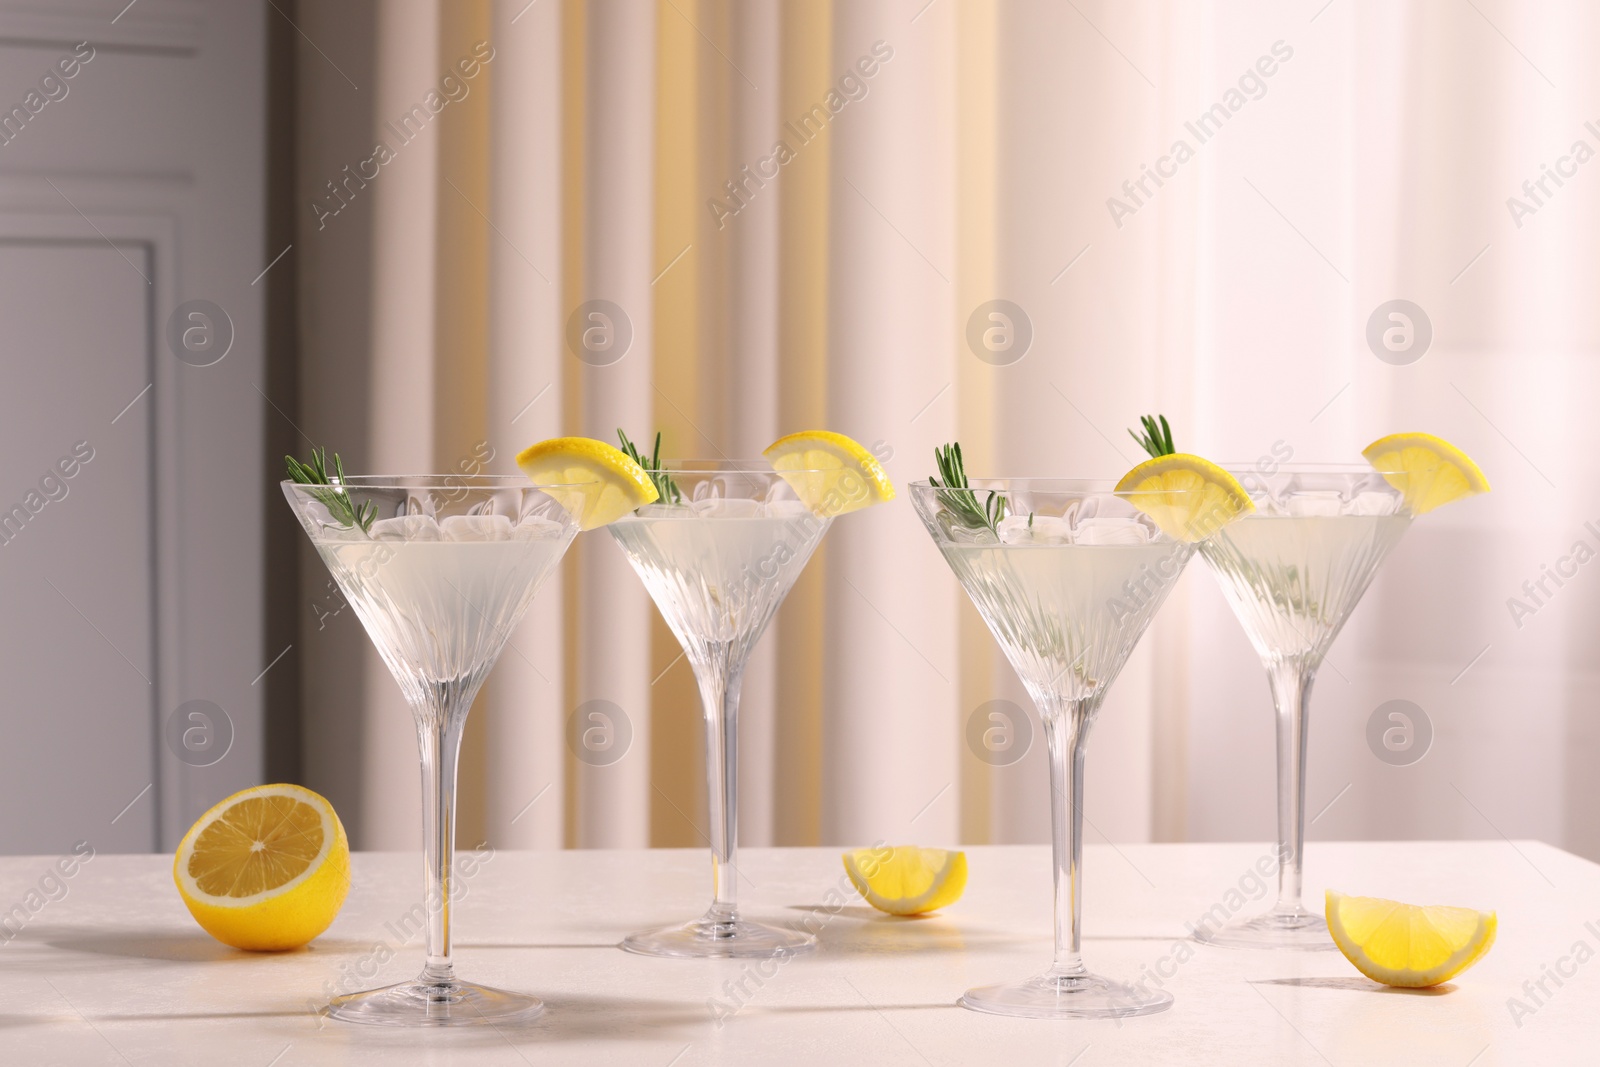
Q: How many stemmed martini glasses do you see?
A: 4